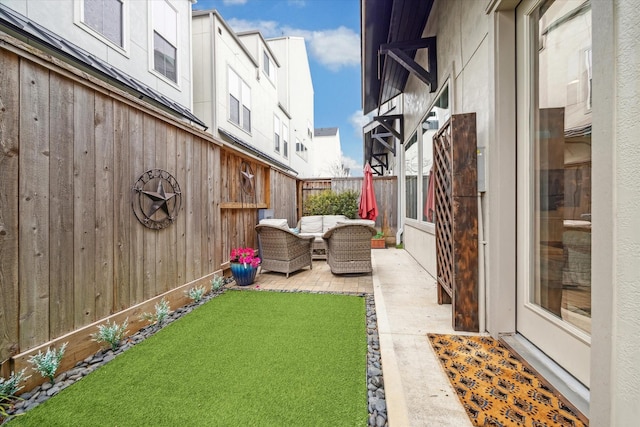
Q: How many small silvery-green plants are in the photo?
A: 6